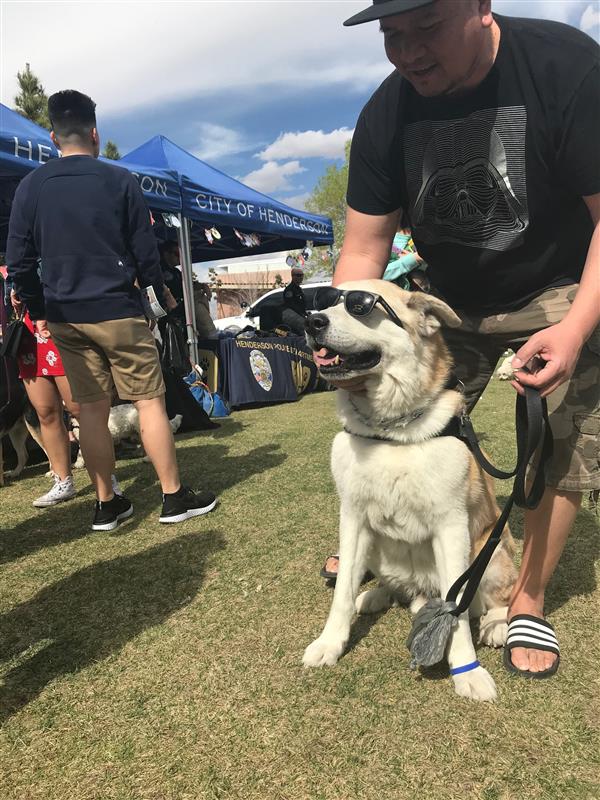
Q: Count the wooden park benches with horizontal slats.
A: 0